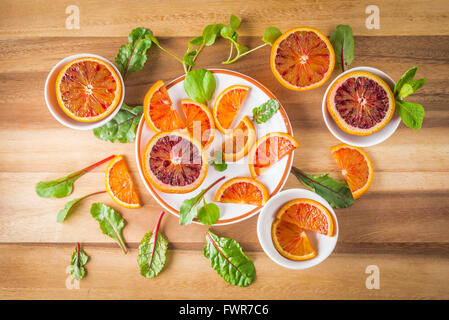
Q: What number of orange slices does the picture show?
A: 14